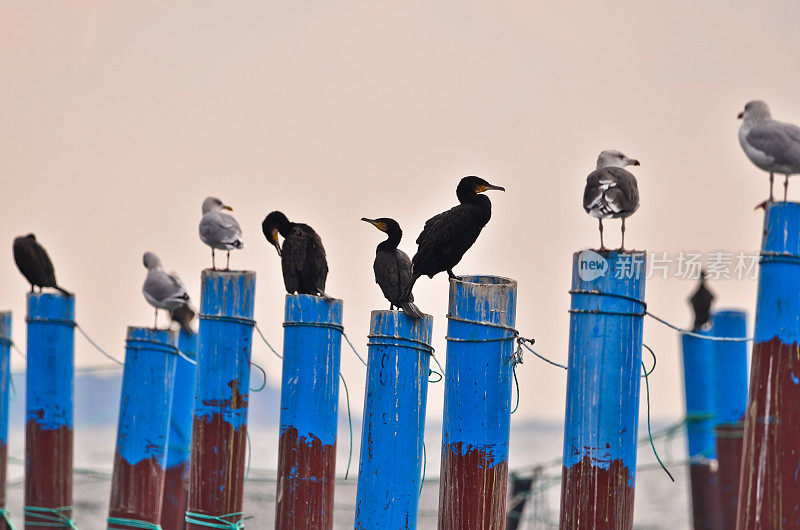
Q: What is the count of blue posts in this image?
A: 12